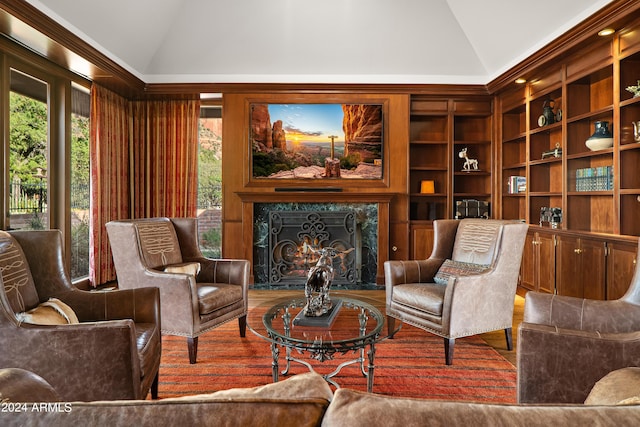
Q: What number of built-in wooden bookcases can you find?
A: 2